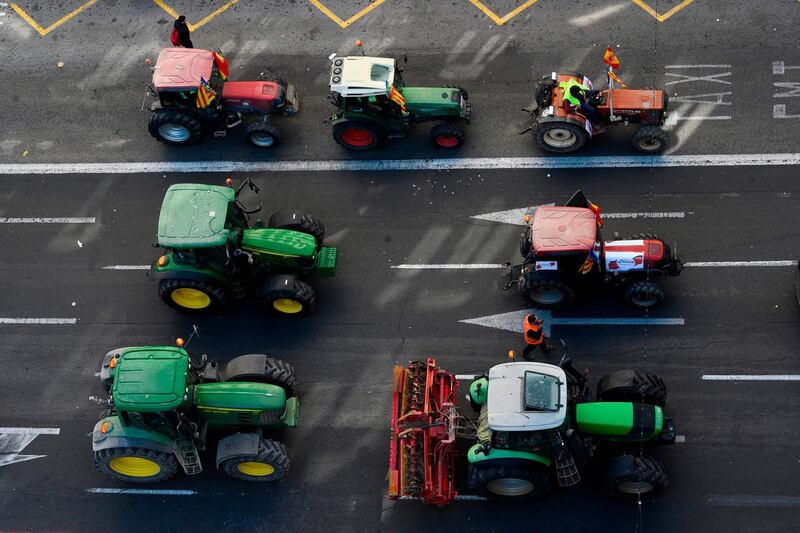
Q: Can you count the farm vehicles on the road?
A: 7